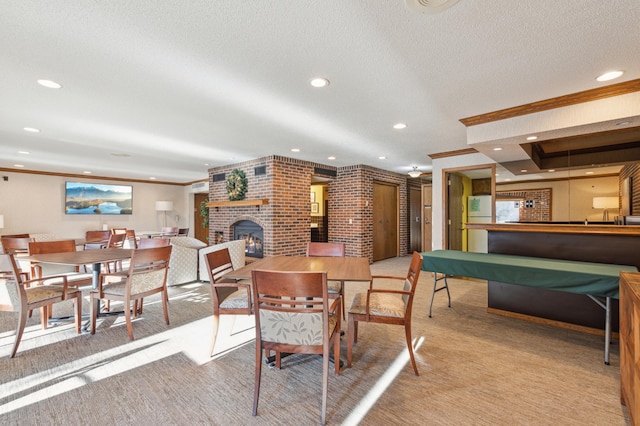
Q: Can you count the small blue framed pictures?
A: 0